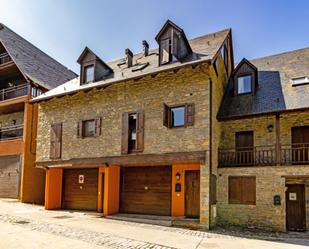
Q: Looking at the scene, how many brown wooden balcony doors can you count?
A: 2